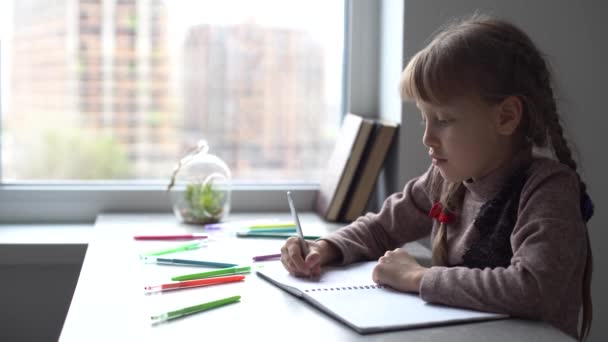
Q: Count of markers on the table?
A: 11